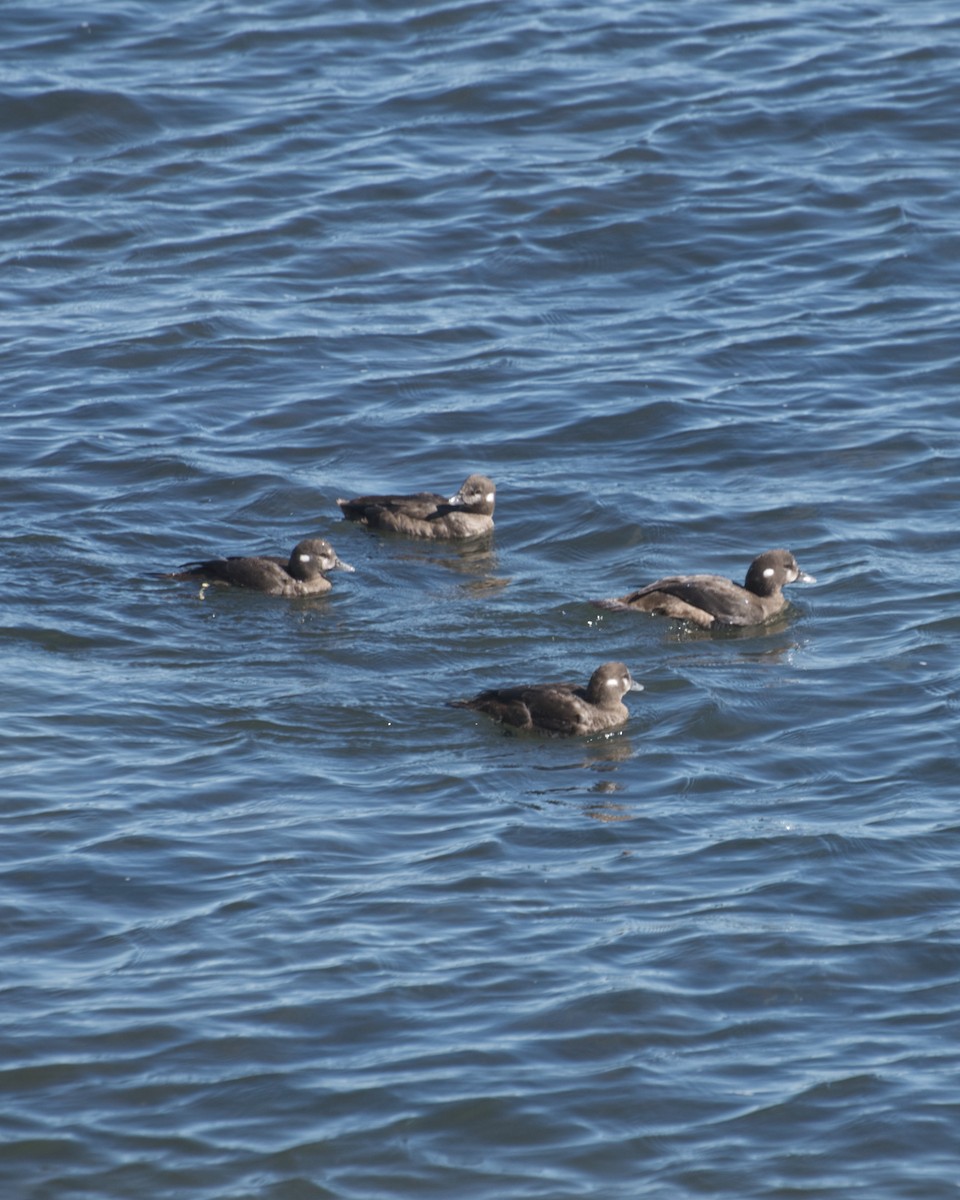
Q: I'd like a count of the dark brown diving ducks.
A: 4